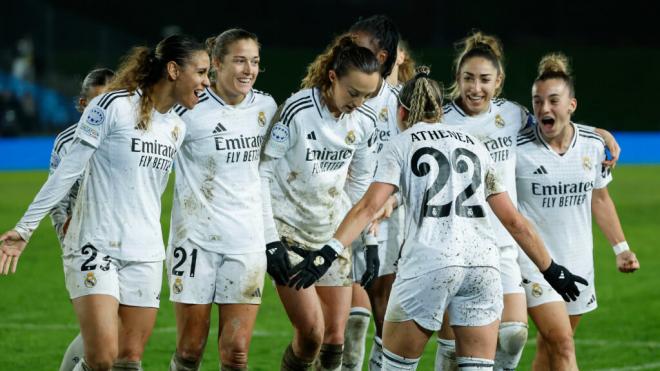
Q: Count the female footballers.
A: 9